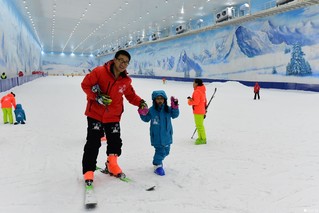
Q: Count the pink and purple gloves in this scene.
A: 2